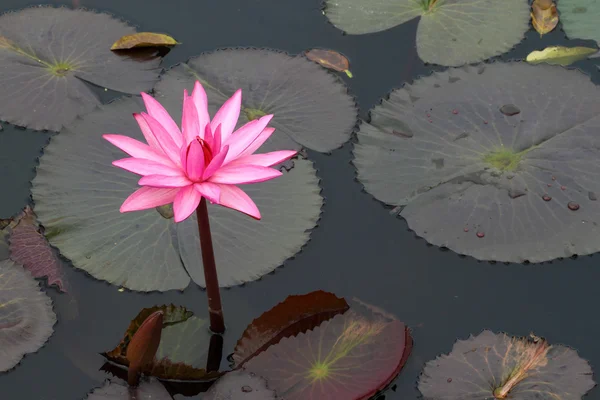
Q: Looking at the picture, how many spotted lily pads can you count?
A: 1